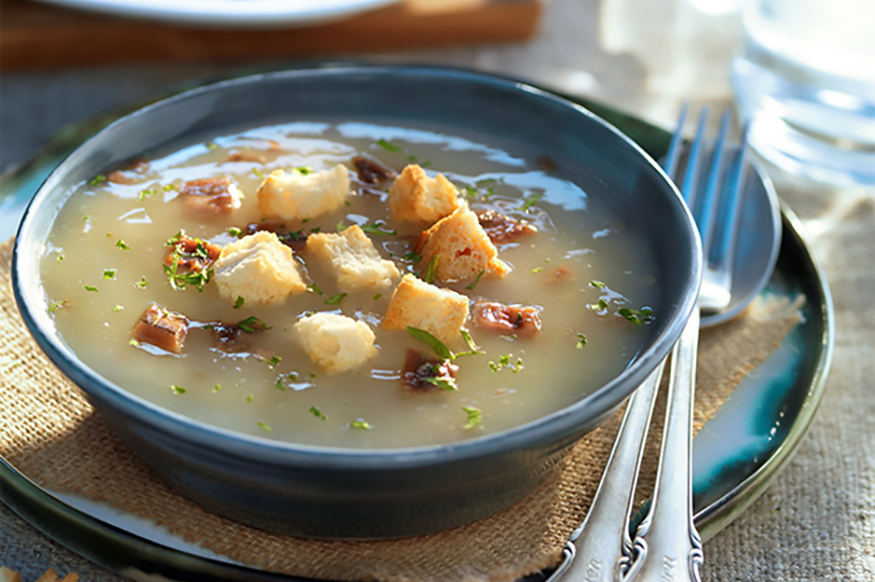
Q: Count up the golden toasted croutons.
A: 7